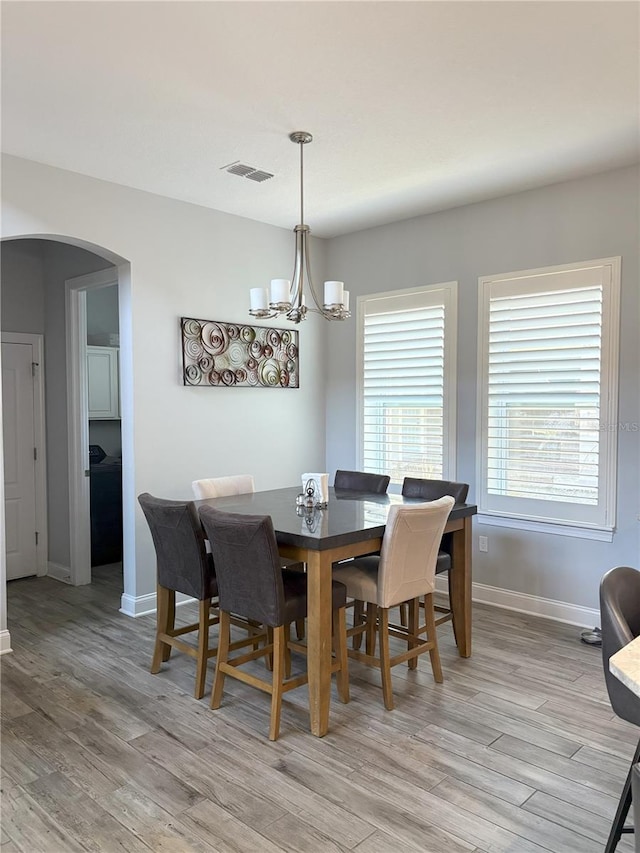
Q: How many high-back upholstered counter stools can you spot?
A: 6